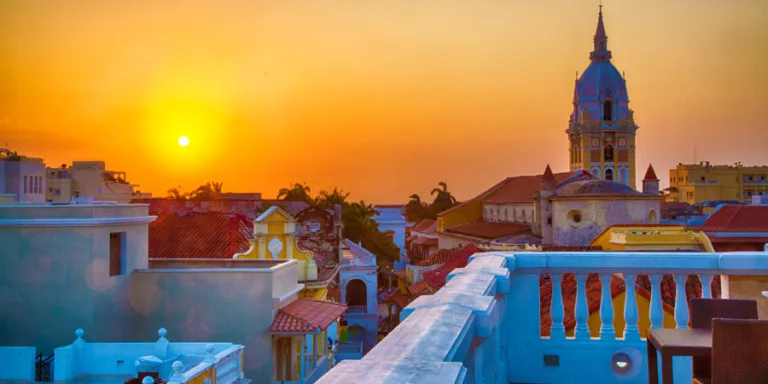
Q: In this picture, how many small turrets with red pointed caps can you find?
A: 2